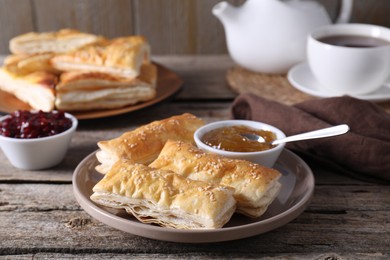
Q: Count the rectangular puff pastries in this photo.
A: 8